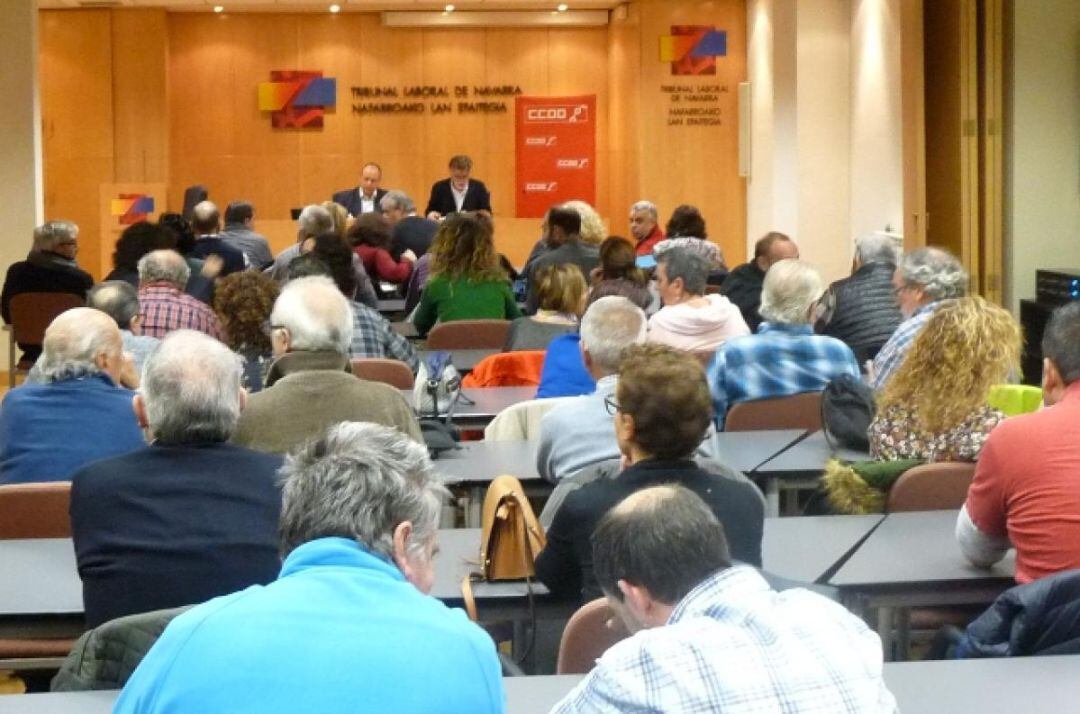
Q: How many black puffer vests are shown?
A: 1